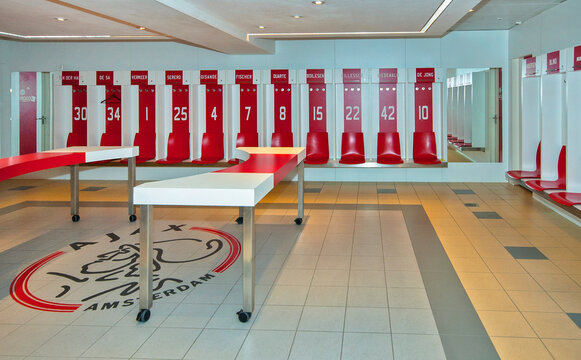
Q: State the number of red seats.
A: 14